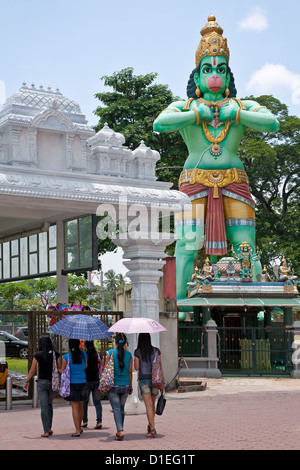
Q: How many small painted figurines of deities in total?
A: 5